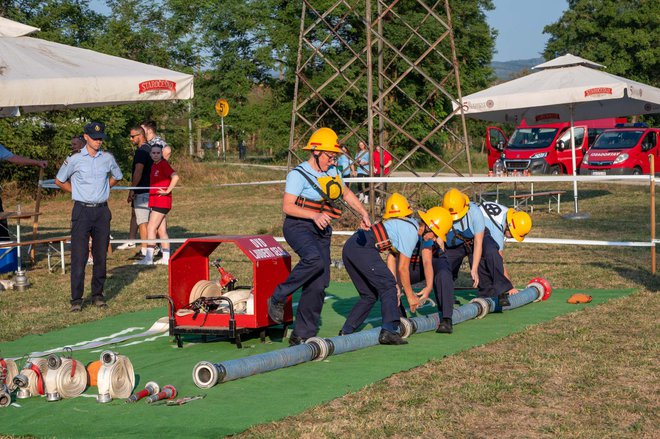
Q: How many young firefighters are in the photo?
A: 5